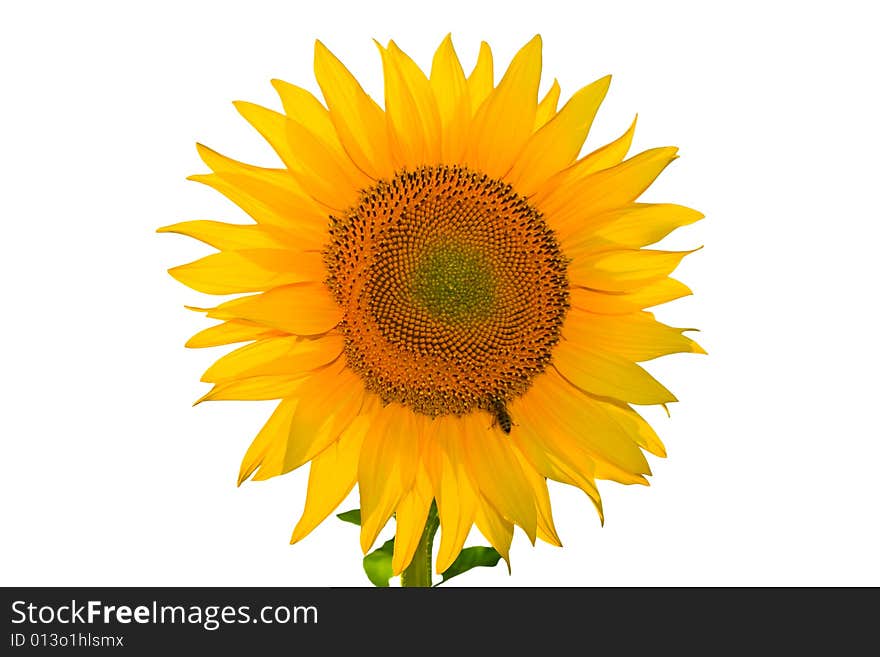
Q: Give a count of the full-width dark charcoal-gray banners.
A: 1